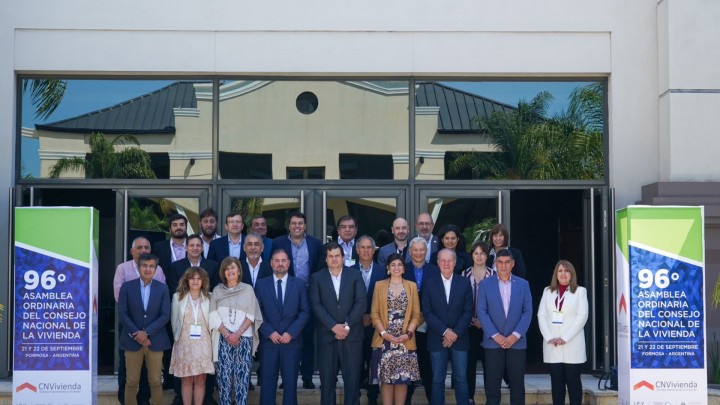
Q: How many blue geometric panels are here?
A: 2